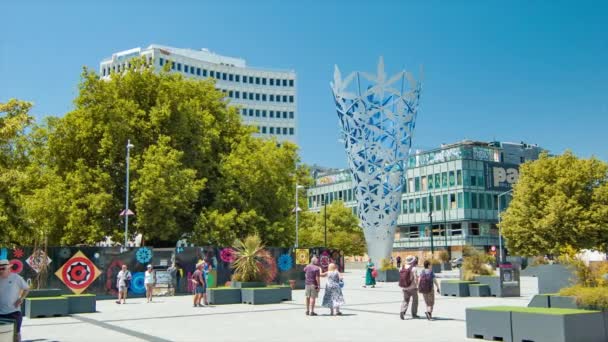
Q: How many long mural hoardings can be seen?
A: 1